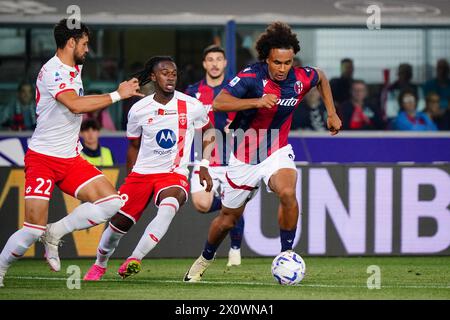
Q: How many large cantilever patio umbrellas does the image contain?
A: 0